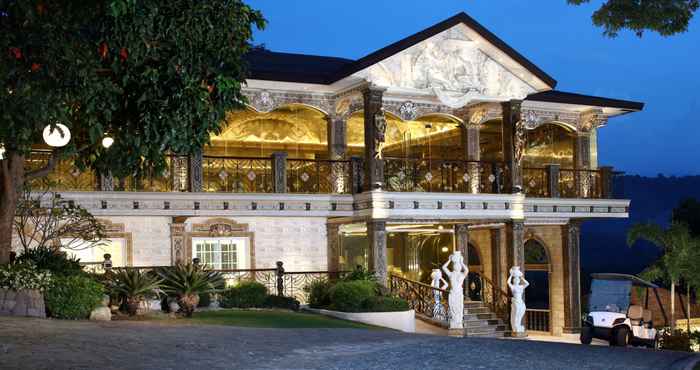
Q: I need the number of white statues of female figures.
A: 3